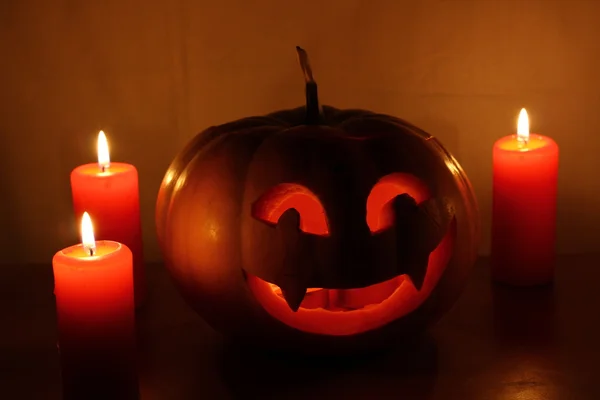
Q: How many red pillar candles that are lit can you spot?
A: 3